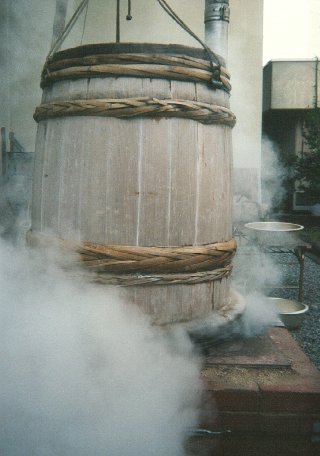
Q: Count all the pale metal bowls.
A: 2